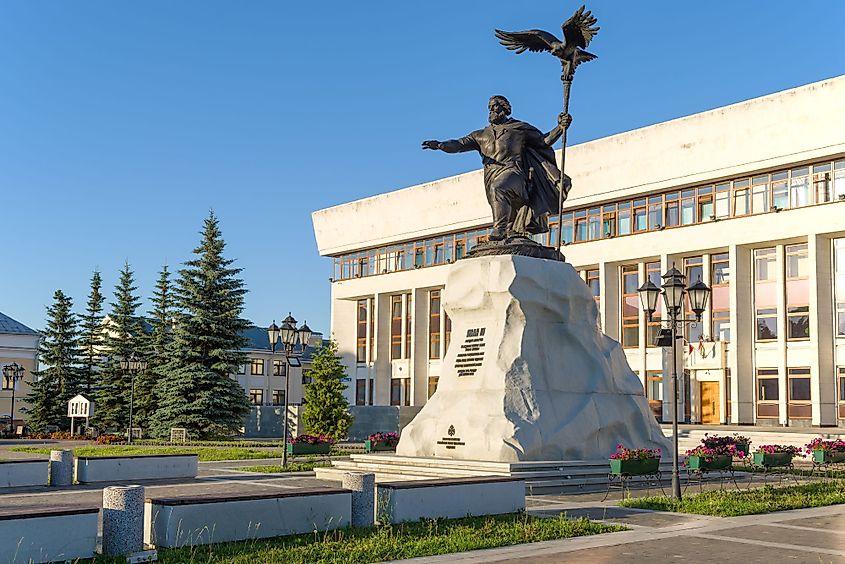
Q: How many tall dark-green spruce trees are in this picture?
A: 5